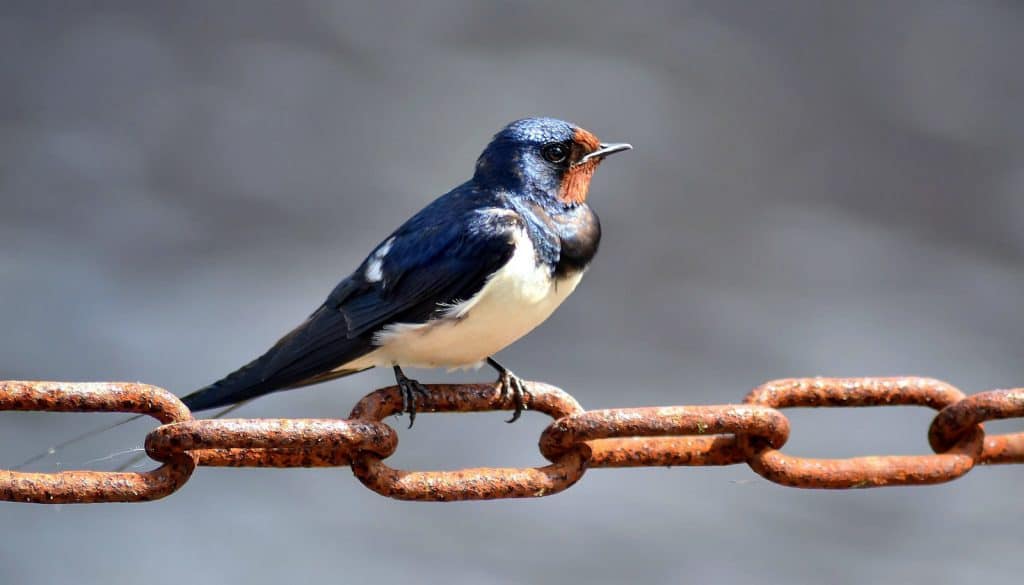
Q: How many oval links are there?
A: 6